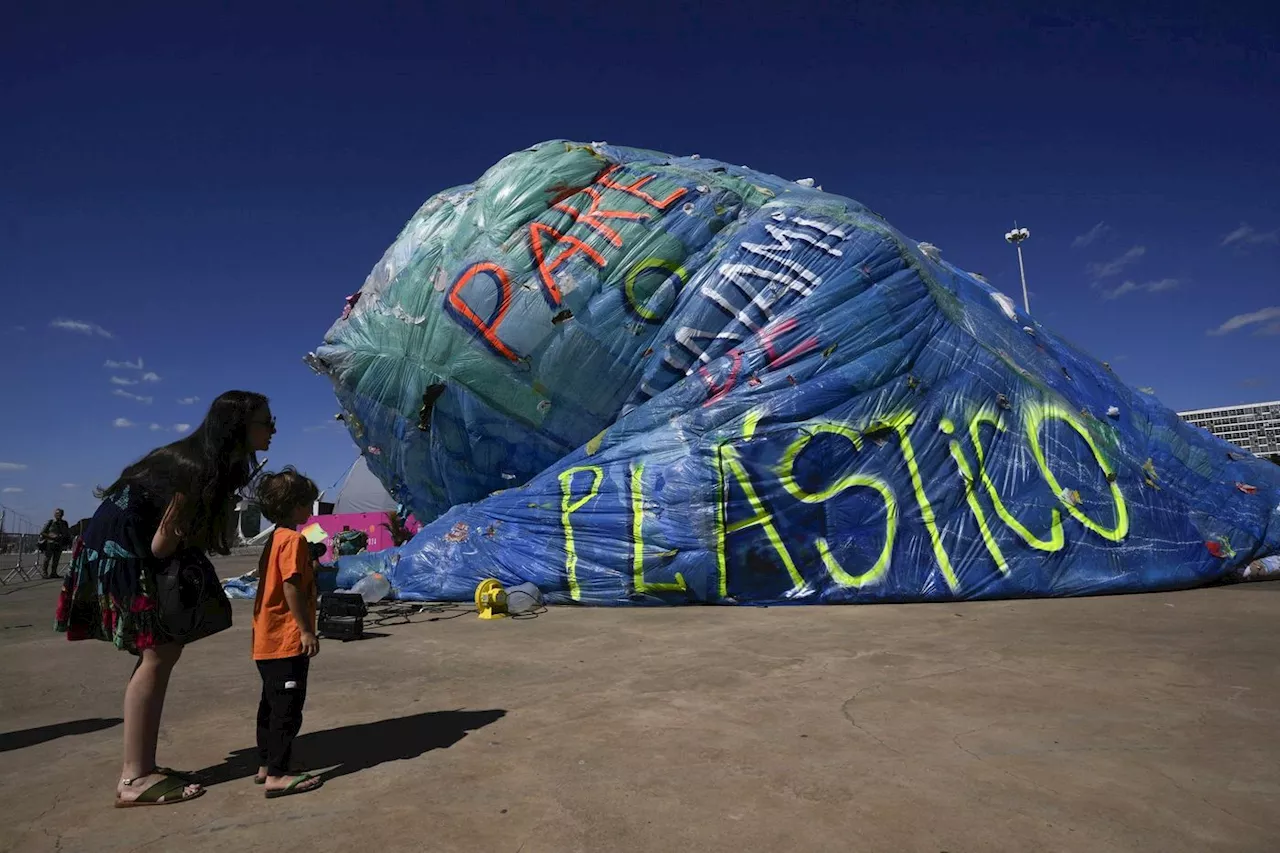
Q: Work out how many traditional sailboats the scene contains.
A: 0